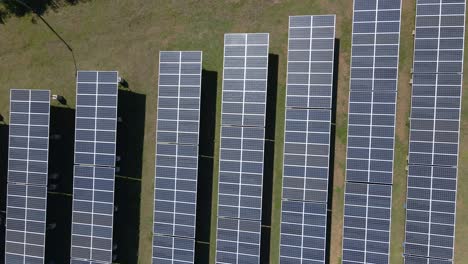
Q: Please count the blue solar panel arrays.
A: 7